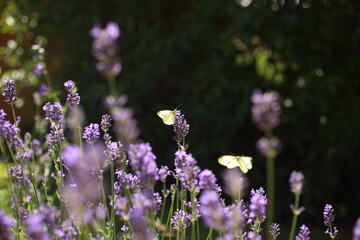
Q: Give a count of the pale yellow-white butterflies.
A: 2